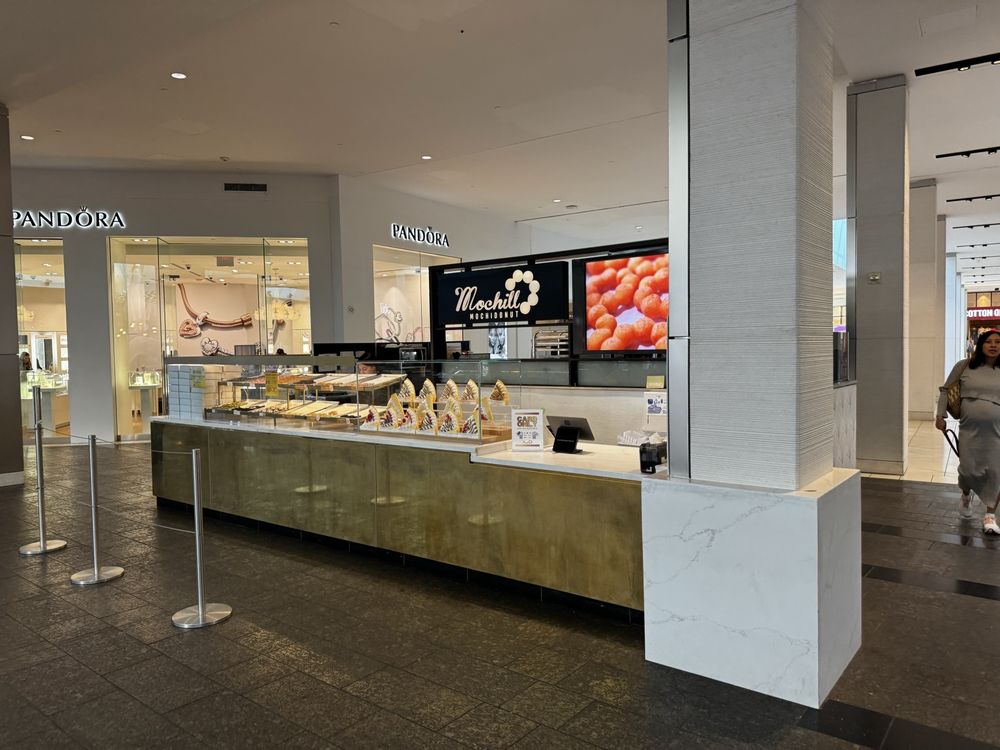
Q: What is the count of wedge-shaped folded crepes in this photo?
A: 15